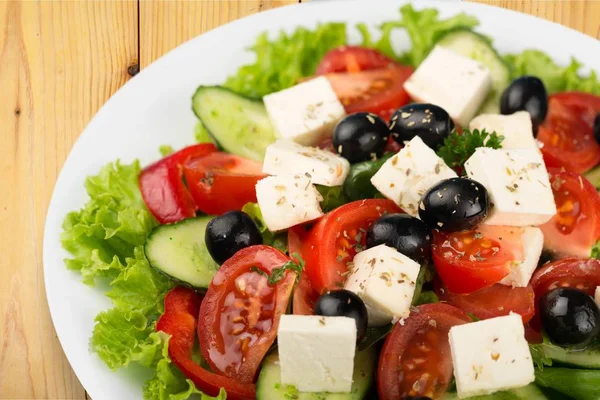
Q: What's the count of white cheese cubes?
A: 11